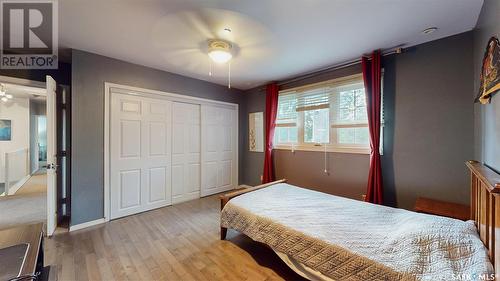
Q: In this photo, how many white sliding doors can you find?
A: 3